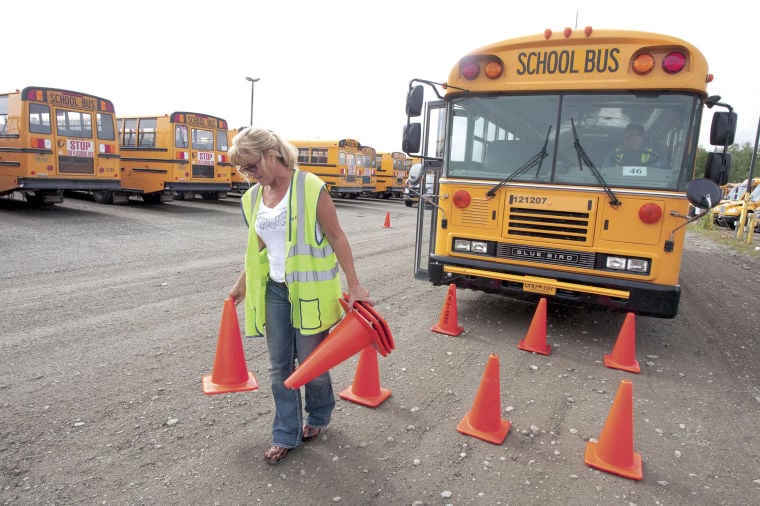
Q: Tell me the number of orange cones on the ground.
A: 7